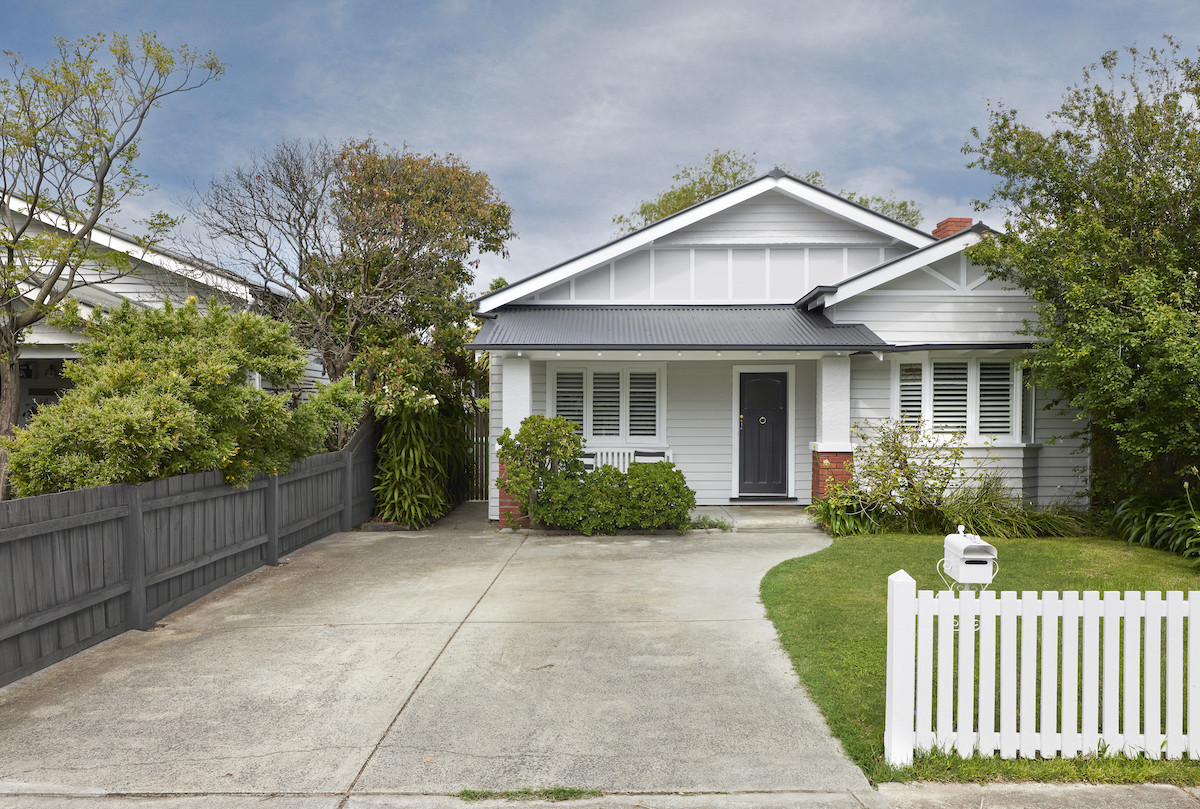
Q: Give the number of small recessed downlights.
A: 9